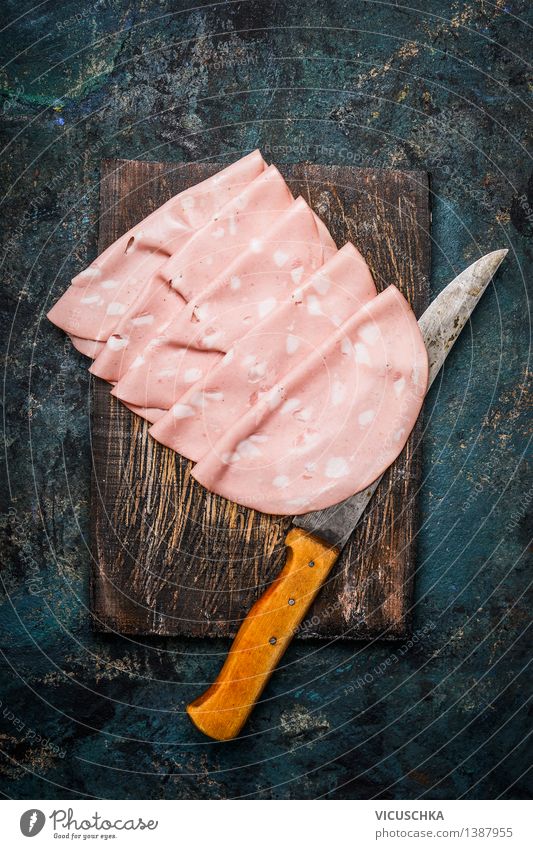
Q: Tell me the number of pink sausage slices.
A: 5